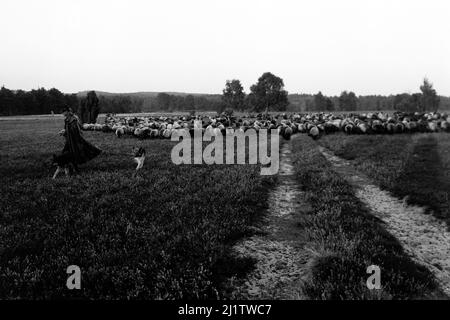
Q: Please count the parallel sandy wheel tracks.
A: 2